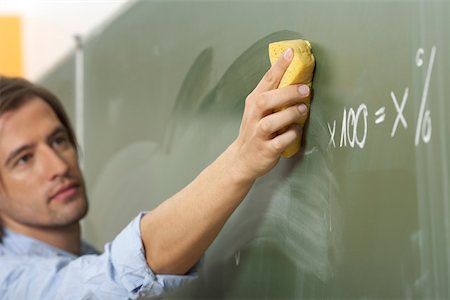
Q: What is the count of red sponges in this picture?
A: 0